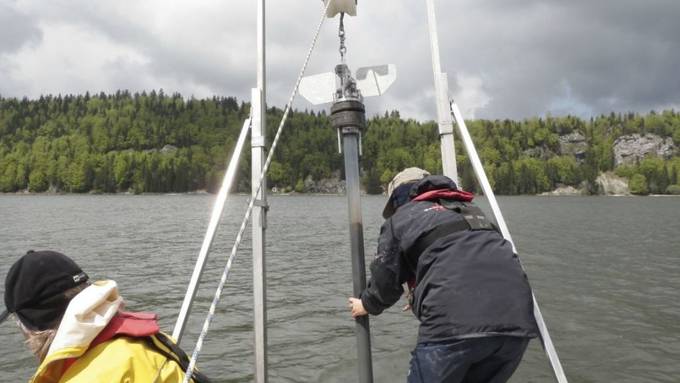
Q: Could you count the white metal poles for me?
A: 4